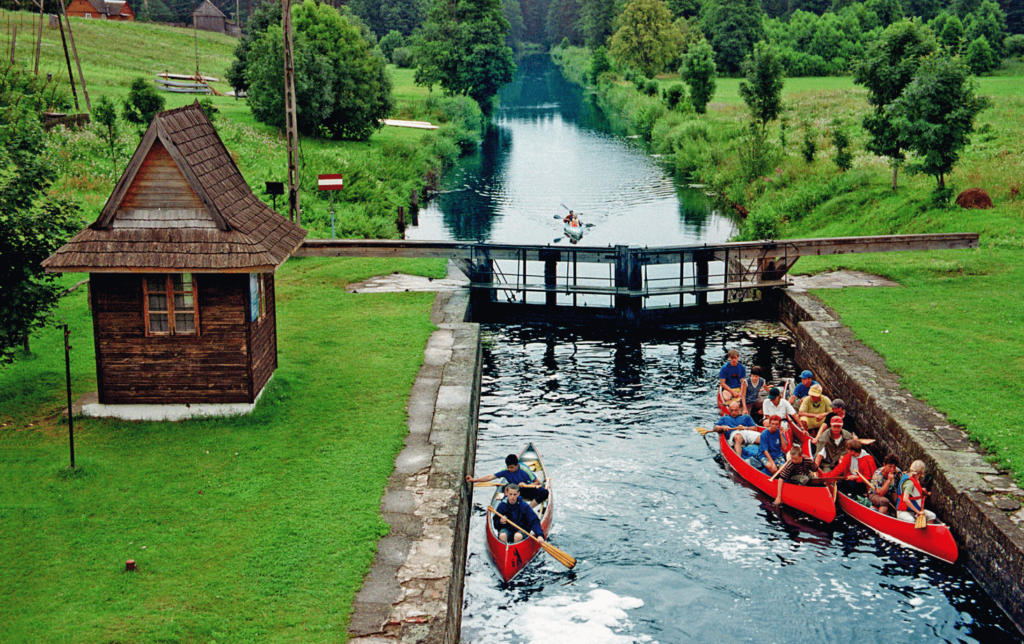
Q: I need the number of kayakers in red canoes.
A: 15